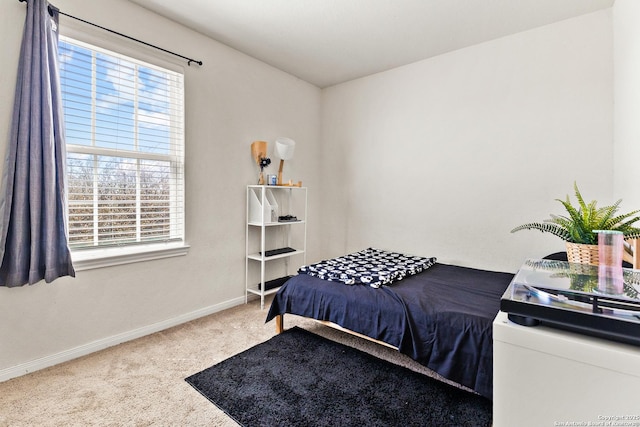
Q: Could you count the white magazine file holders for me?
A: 2